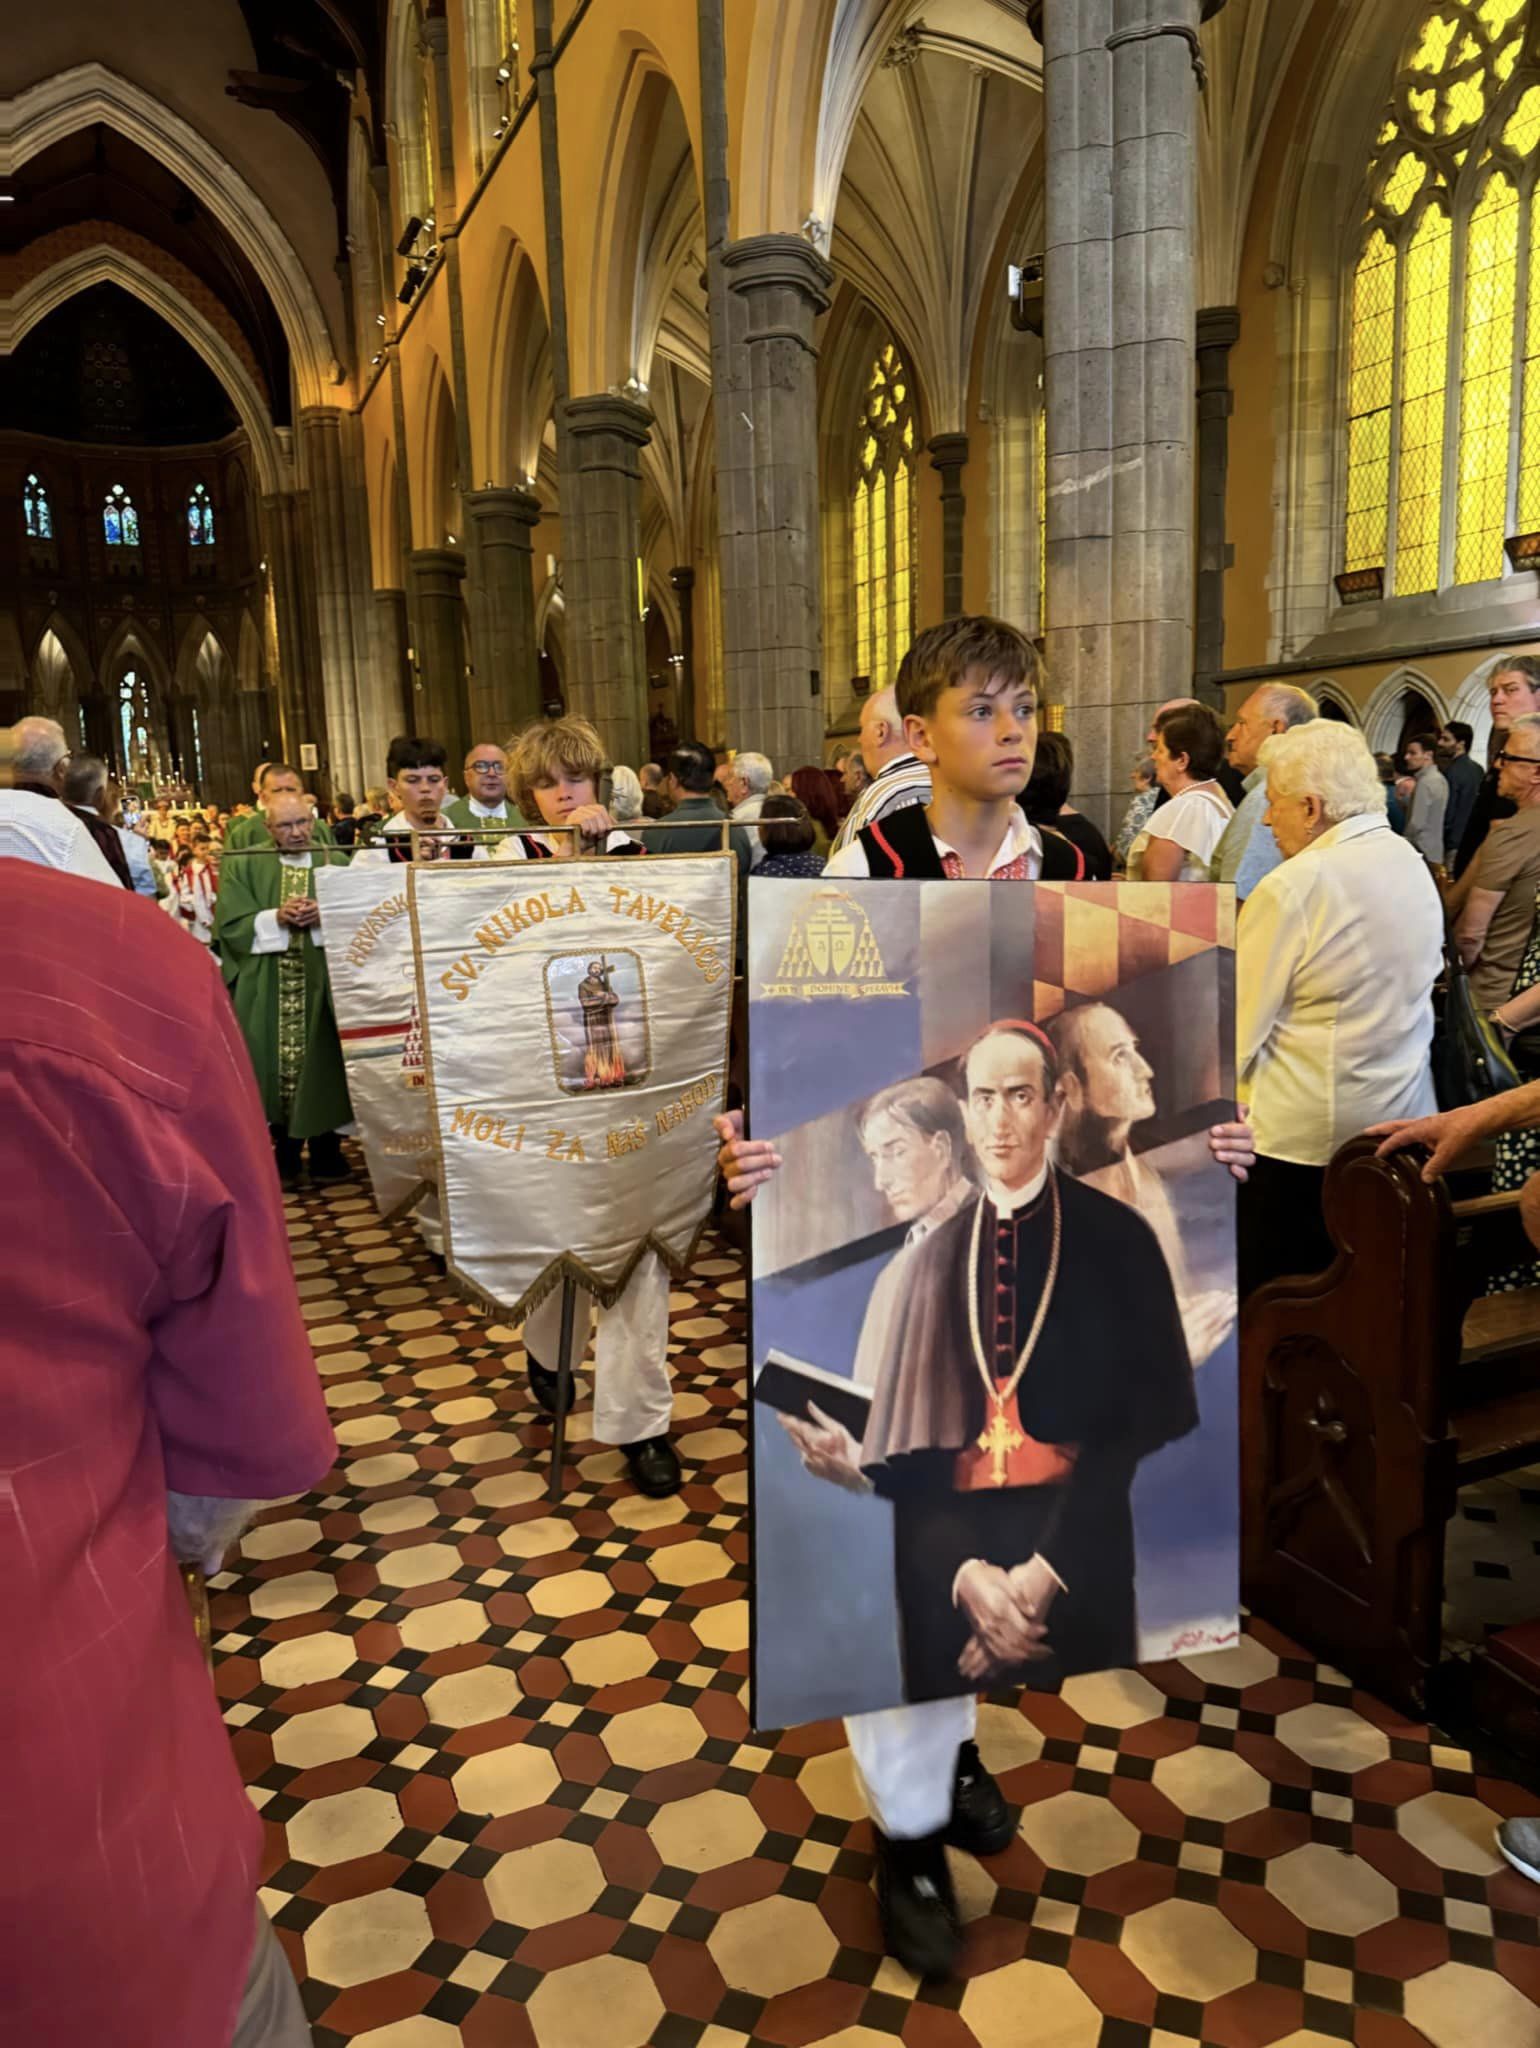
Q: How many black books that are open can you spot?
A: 1